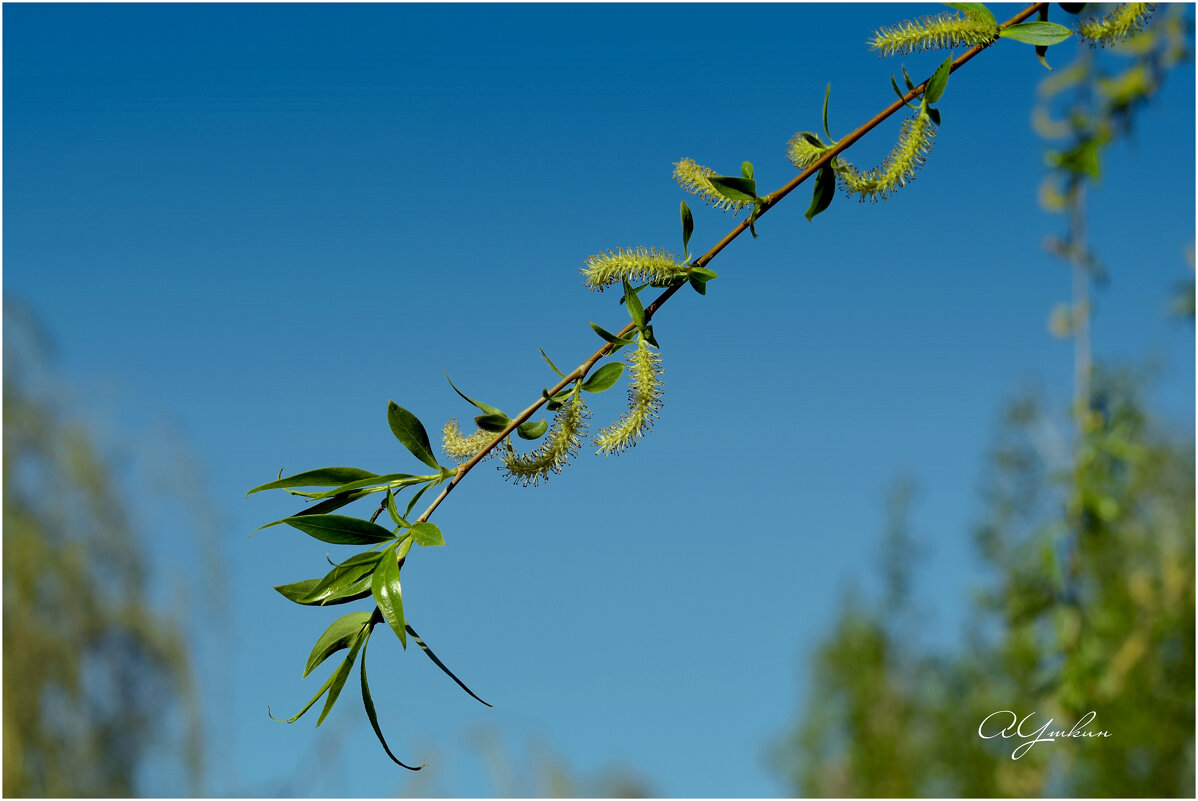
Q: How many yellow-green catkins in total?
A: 9